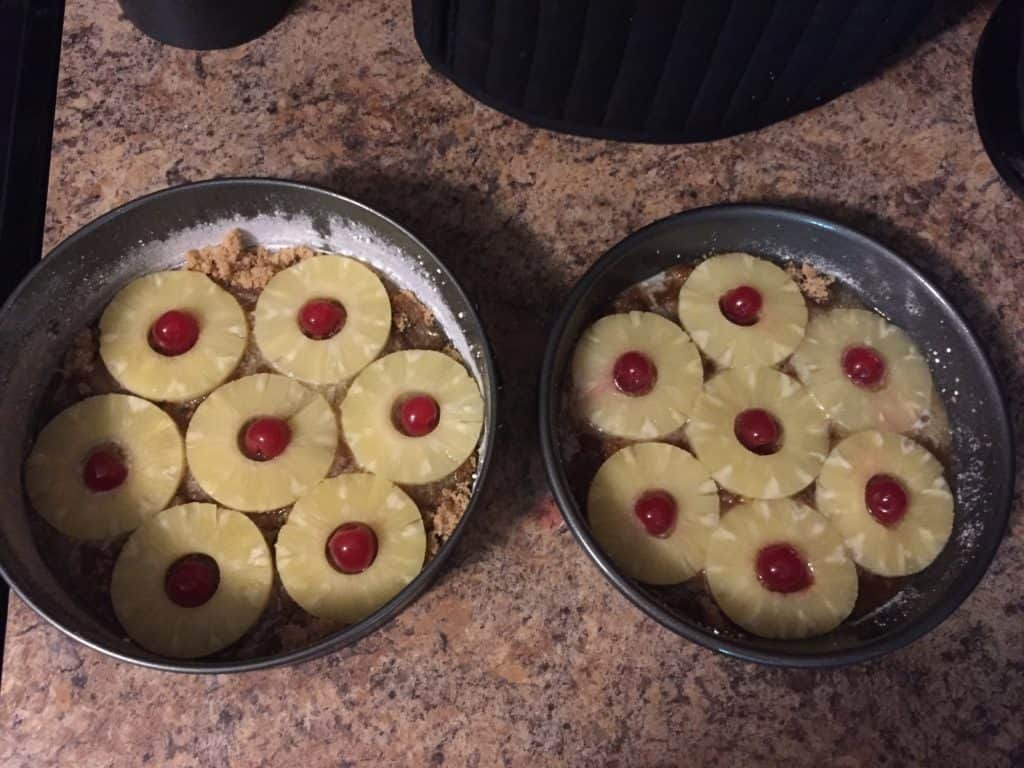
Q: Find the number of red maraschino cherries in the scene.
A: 14